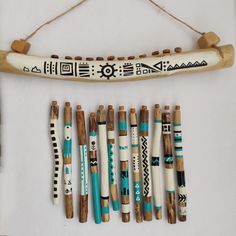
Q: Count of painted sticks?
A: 12